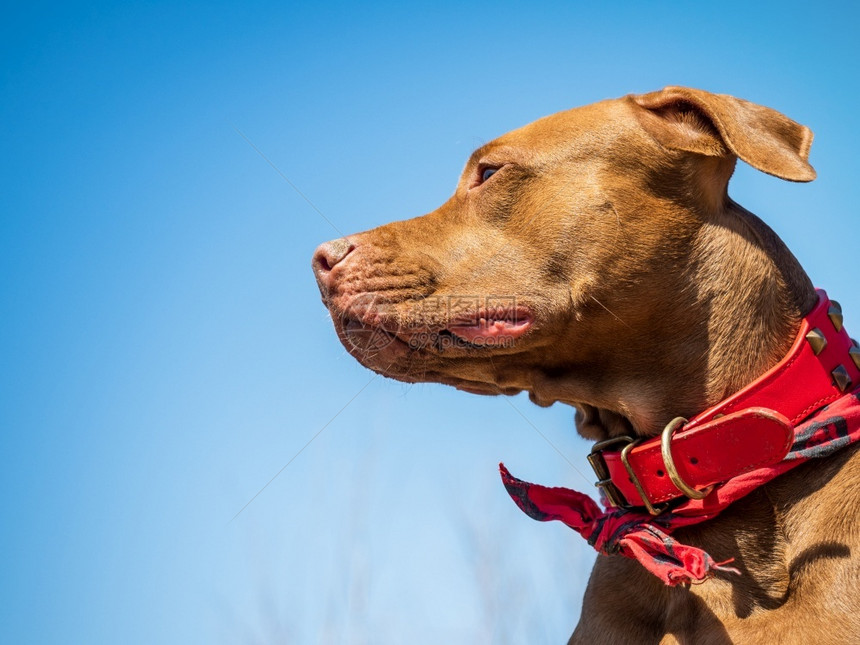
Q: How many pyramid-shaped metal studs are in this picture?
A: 4